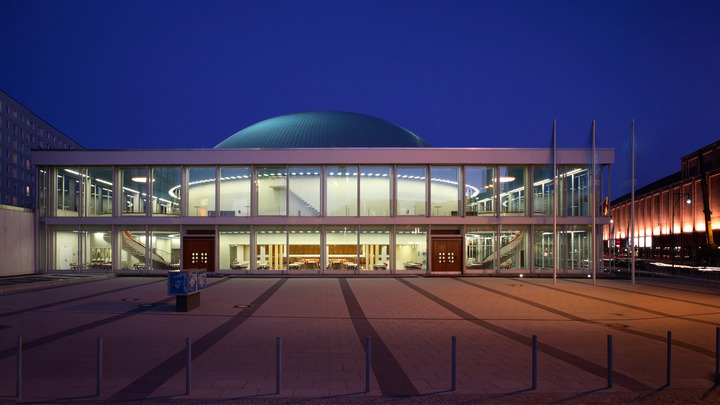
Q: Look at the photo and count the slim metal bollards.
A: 10